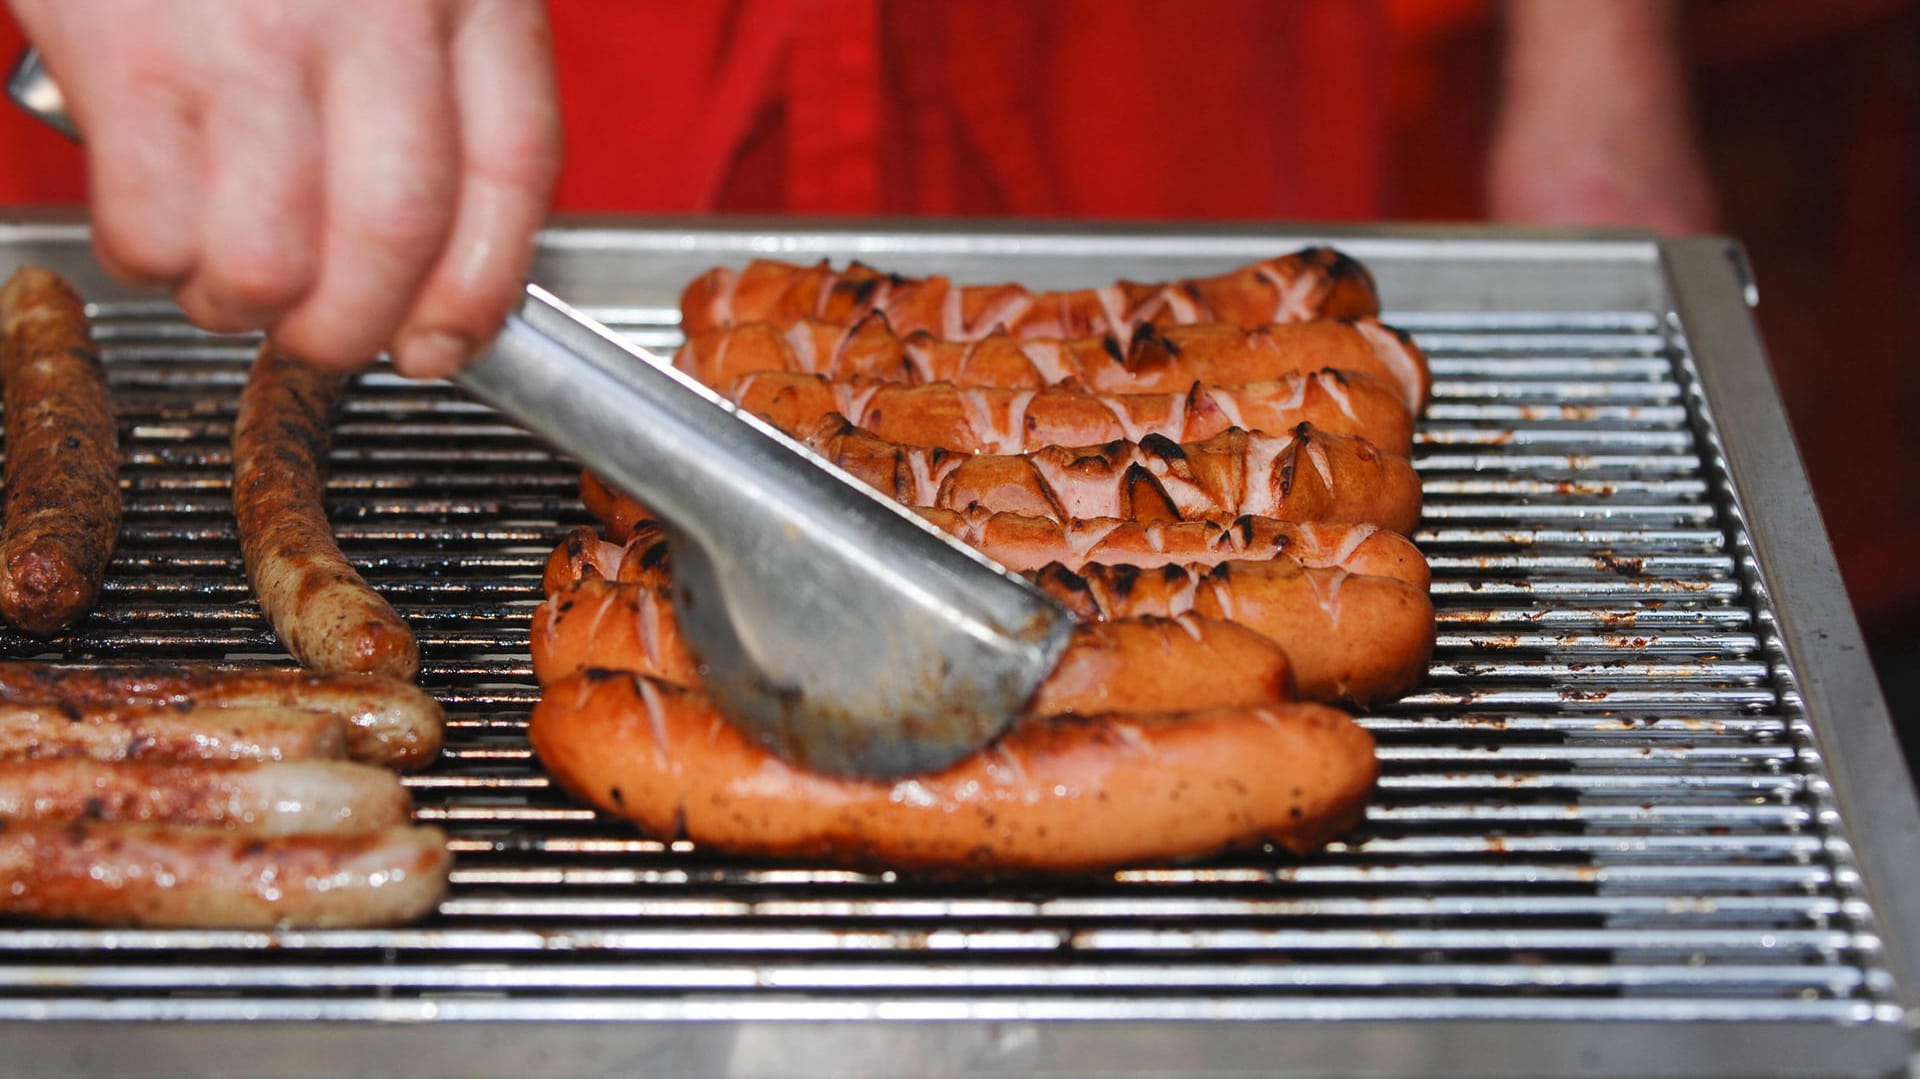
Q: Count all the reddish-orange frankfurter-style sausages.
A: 8